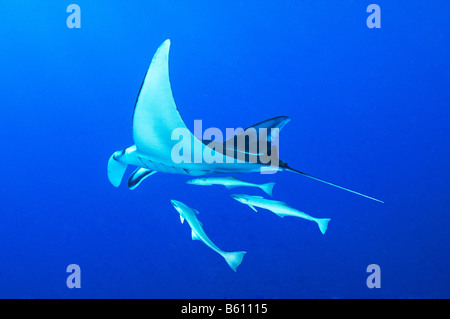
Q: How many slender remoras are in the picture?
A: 3